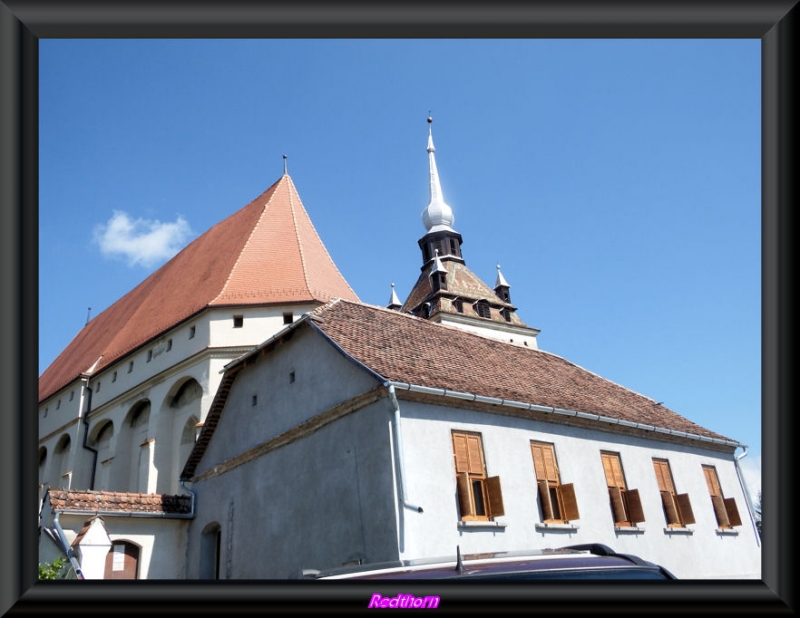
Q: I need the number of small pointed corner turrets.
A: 3